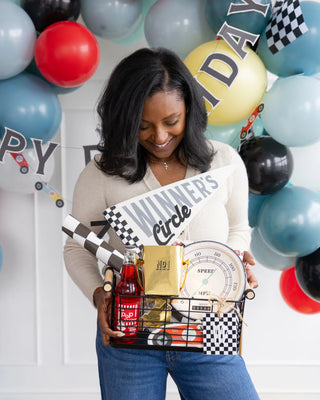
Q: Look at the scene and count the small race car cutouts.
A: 3